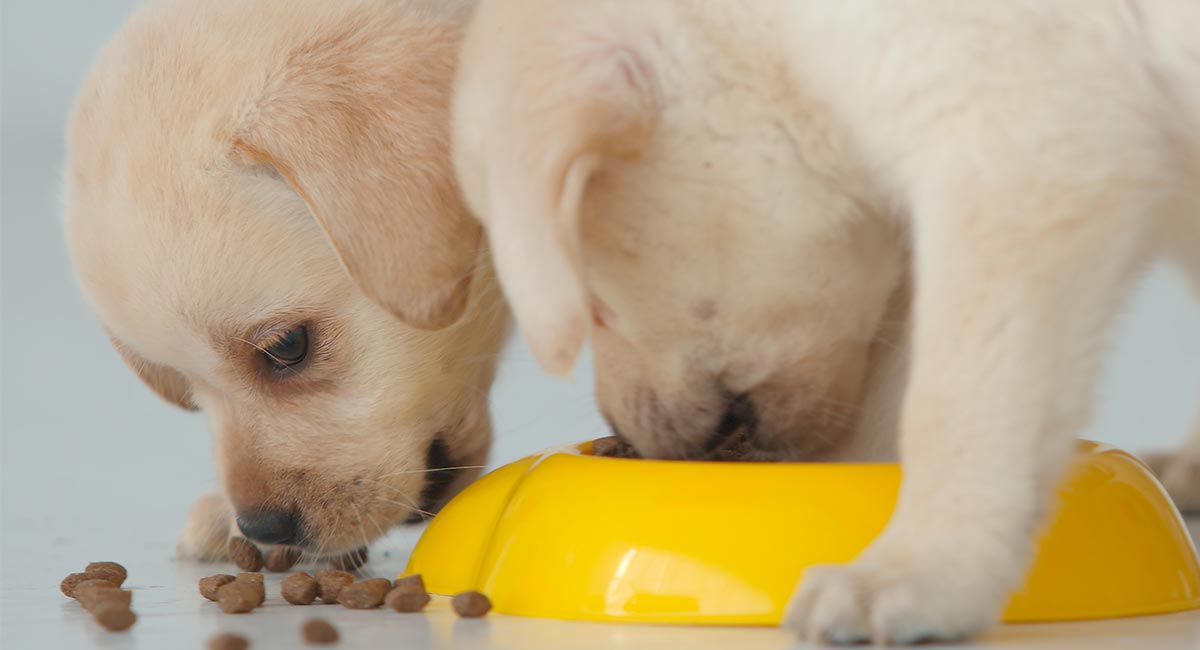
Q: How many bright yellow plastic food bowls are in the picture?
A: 1